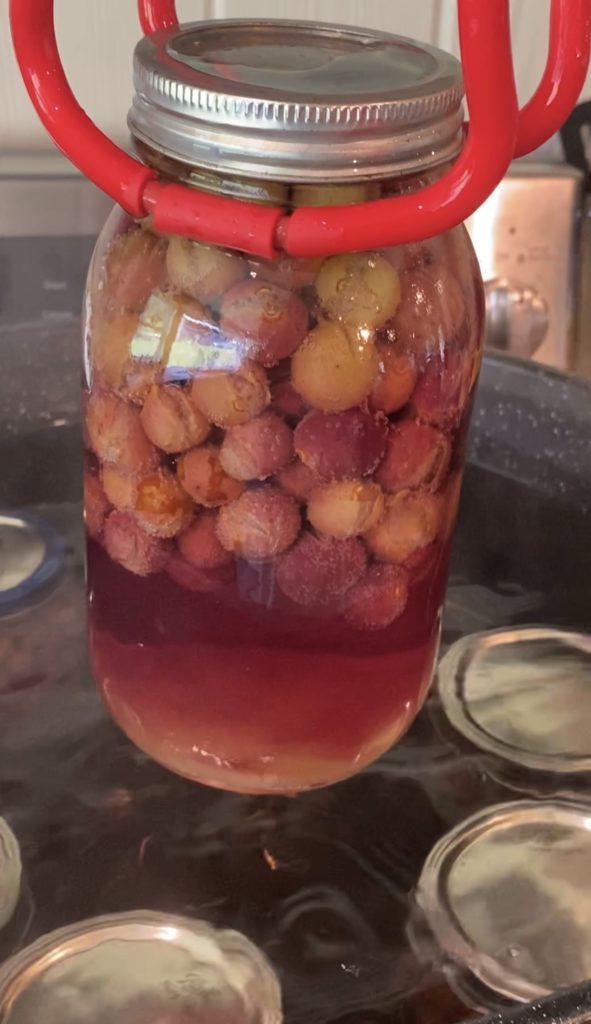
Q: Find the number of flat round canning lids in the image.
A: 6